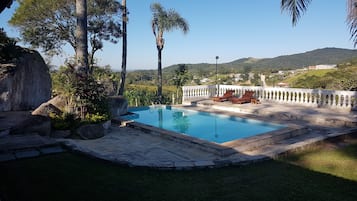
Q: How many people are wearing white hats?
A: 0